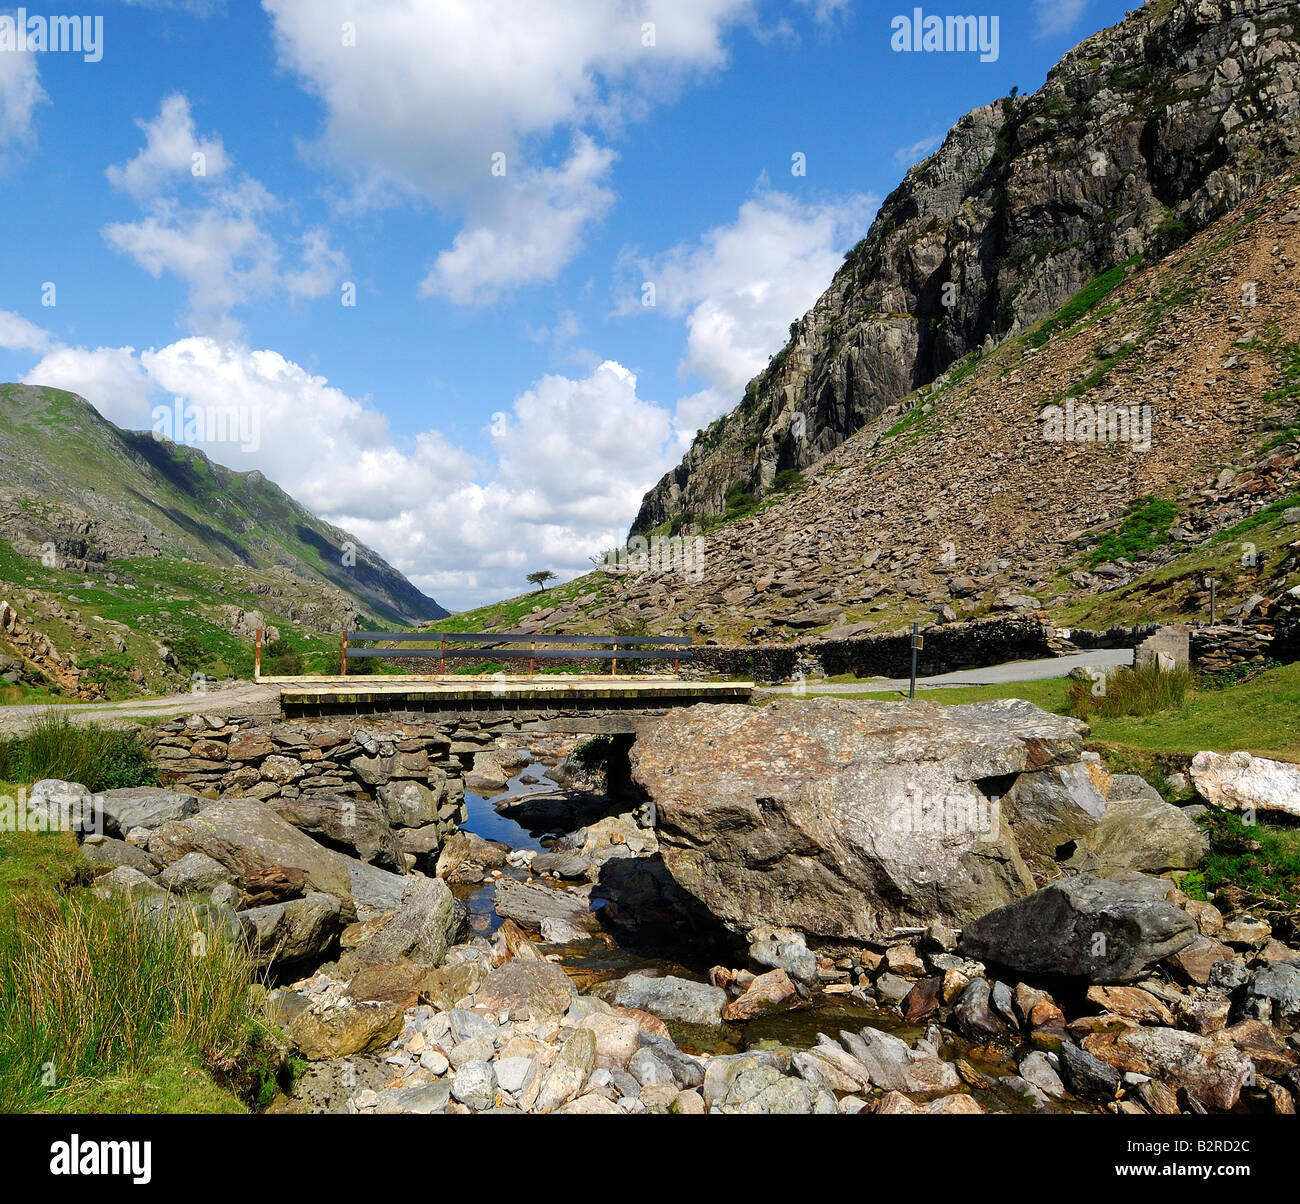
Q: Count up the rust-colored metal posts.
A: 6